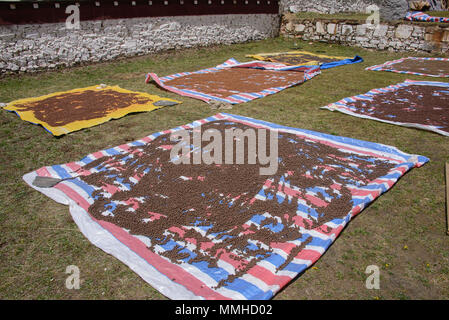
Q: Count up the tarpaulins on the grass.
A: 6